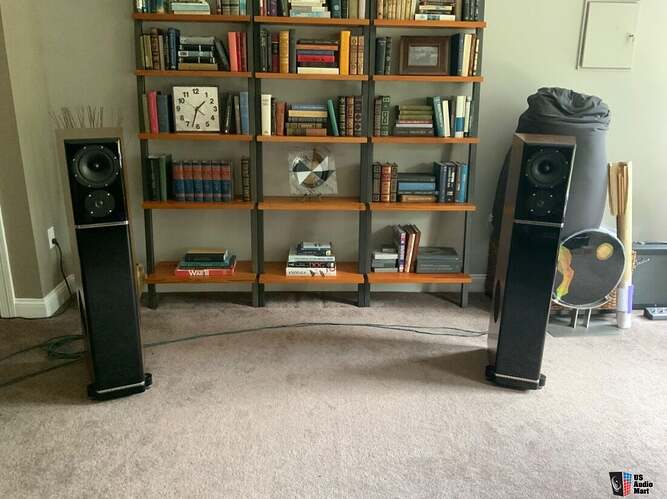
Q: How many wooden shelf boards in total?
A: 15